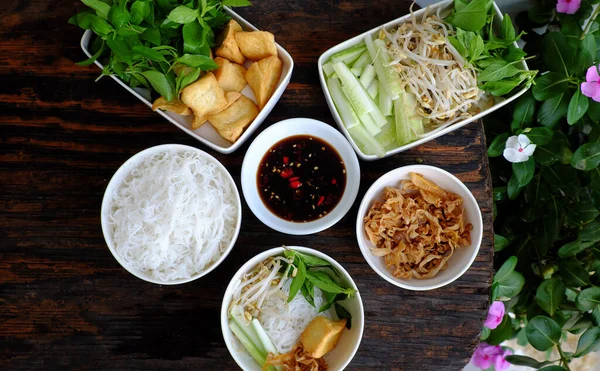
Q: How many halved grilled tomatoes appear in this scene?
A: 0